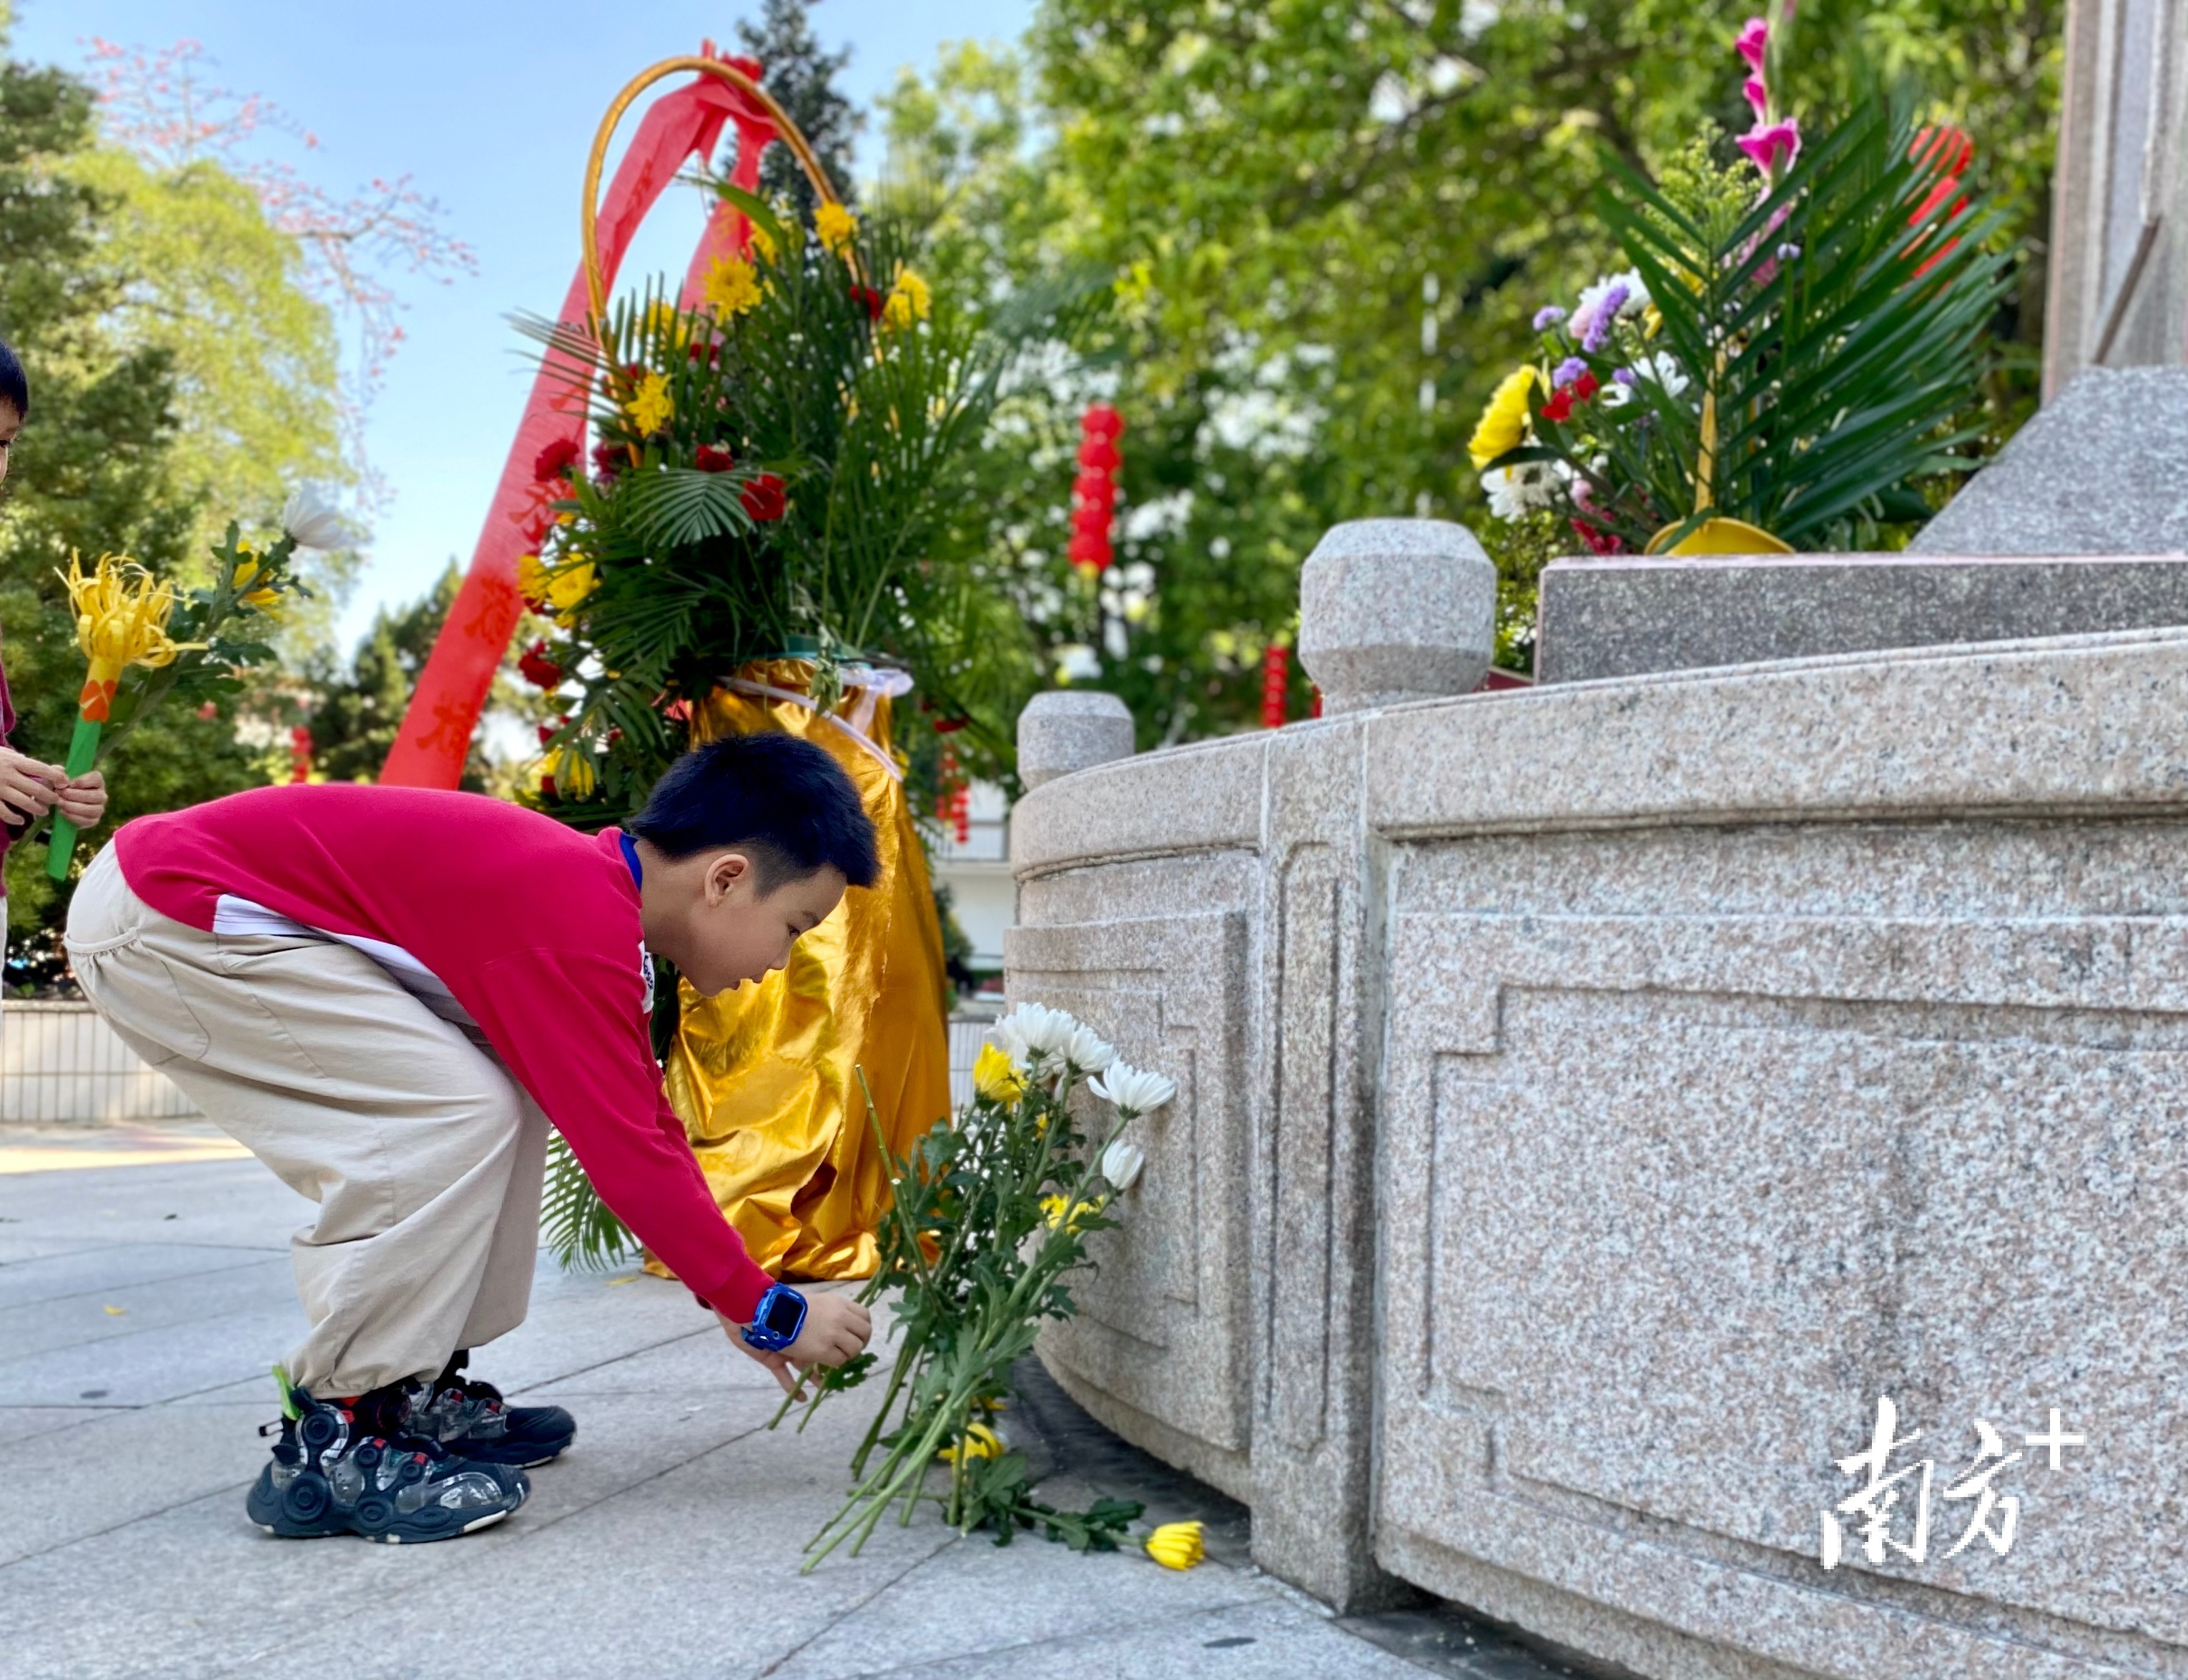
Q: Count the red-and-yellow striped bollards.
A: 0